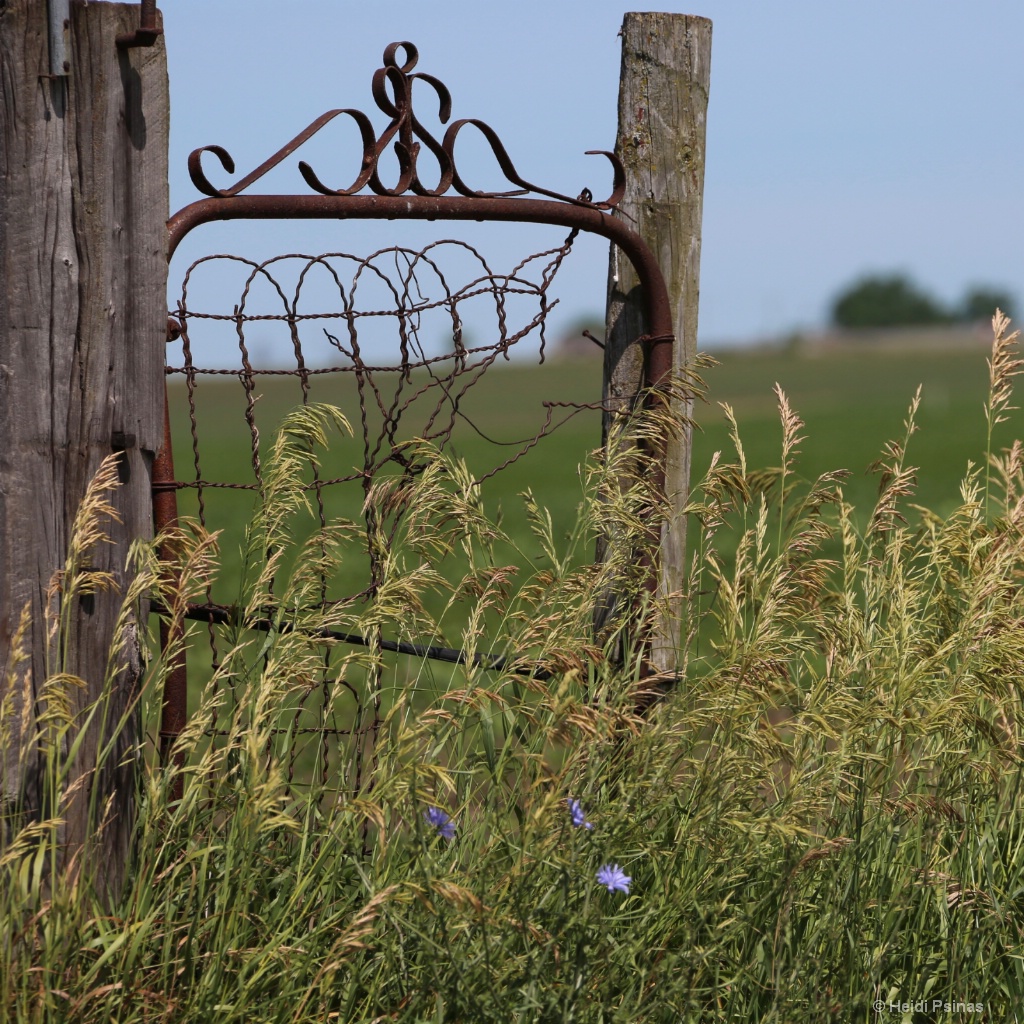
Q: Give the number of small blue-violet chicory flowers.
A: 3